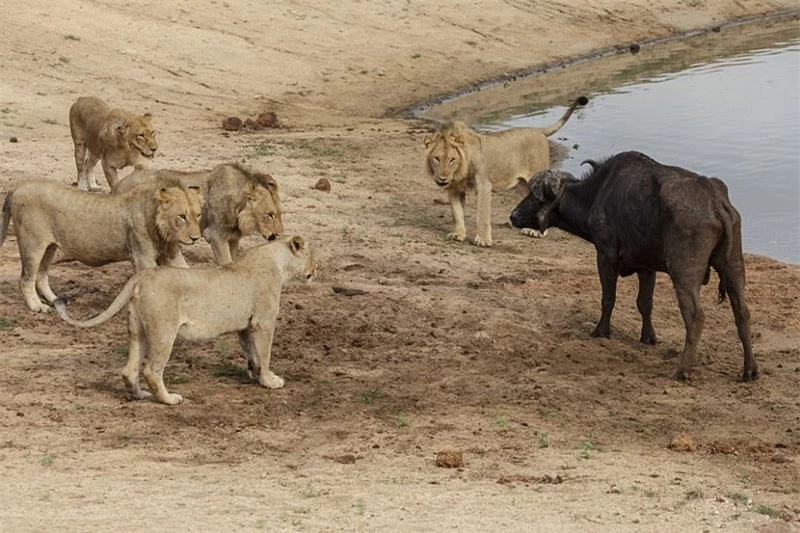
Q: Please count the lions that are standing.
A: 5